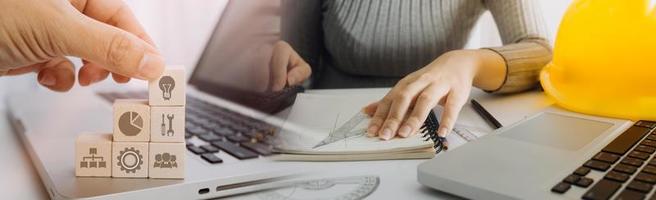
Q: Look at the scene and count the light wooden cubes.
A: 6